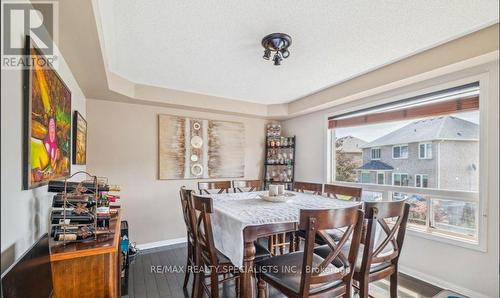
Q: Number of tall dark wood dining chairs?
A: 8